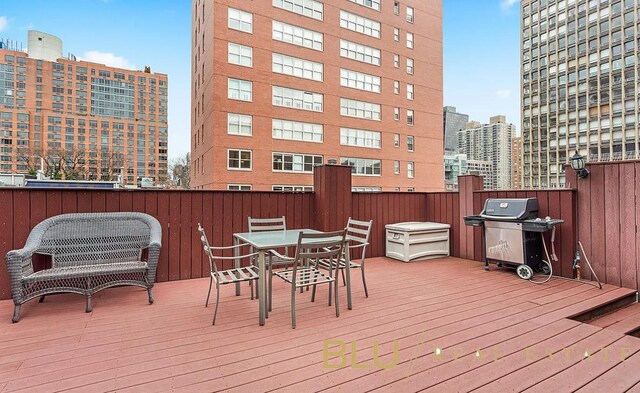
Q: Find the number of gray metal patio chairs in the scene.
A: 4